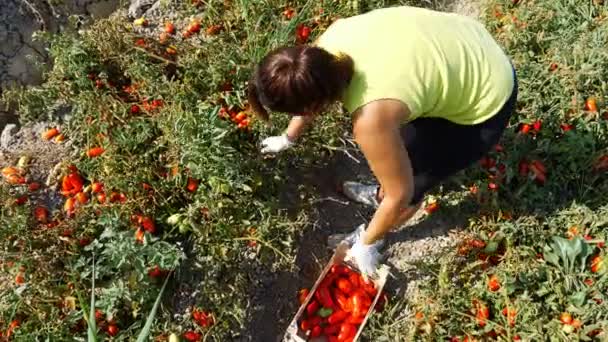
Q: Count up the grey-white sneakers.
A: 2